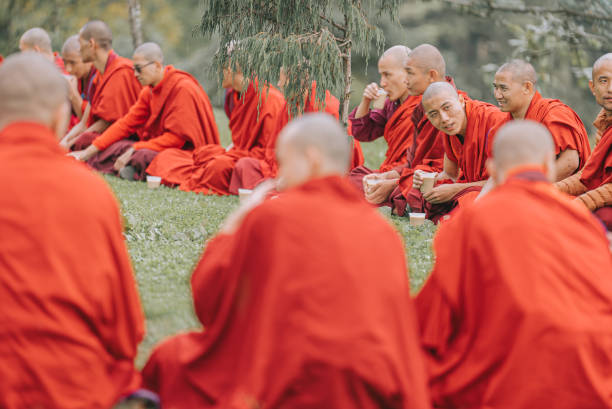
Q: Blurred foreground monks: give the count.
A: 3